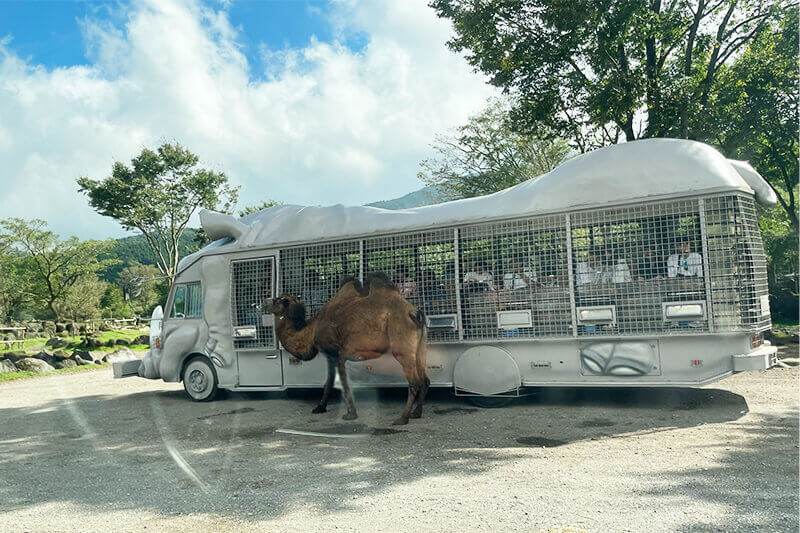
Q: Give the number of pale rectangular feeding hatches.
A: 5